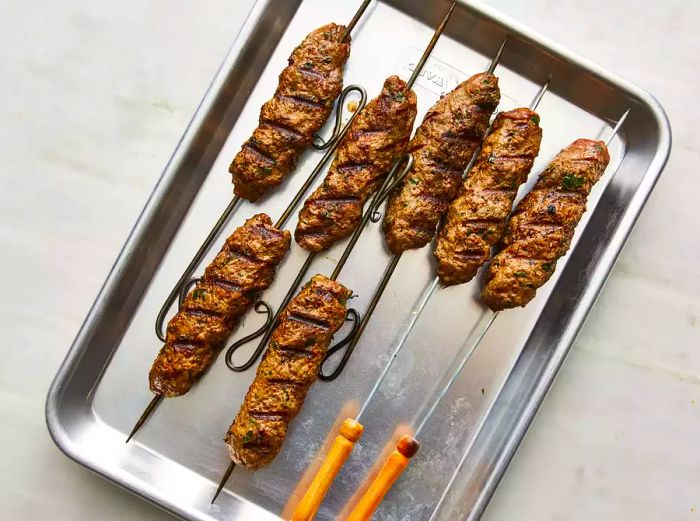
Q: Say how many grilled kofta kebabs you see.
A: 7